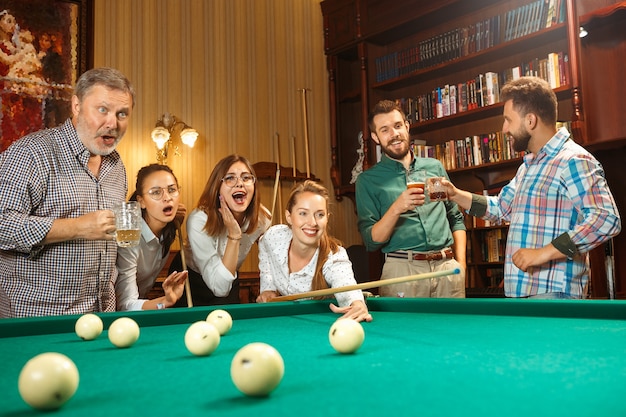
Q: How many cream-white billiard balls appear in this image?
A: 7